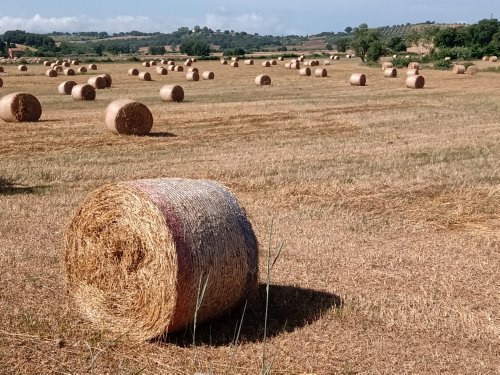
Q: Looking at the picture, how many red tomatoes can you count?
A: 0